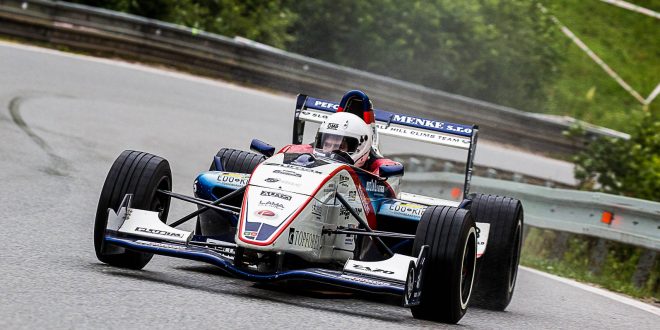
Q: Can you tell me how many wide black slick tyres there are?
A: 4